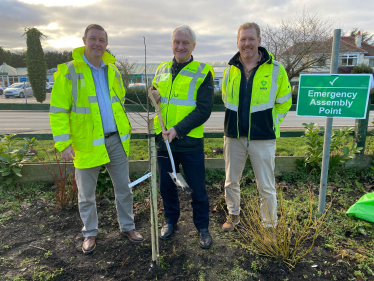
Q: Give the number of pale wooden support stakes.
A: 1